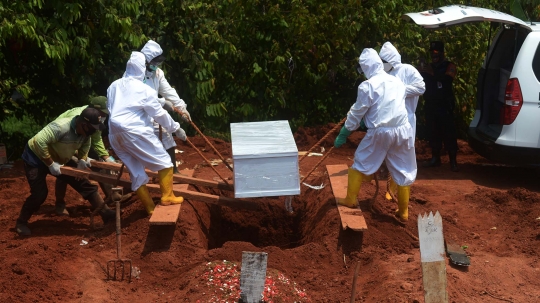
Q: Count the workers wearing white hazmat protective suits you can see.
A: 4